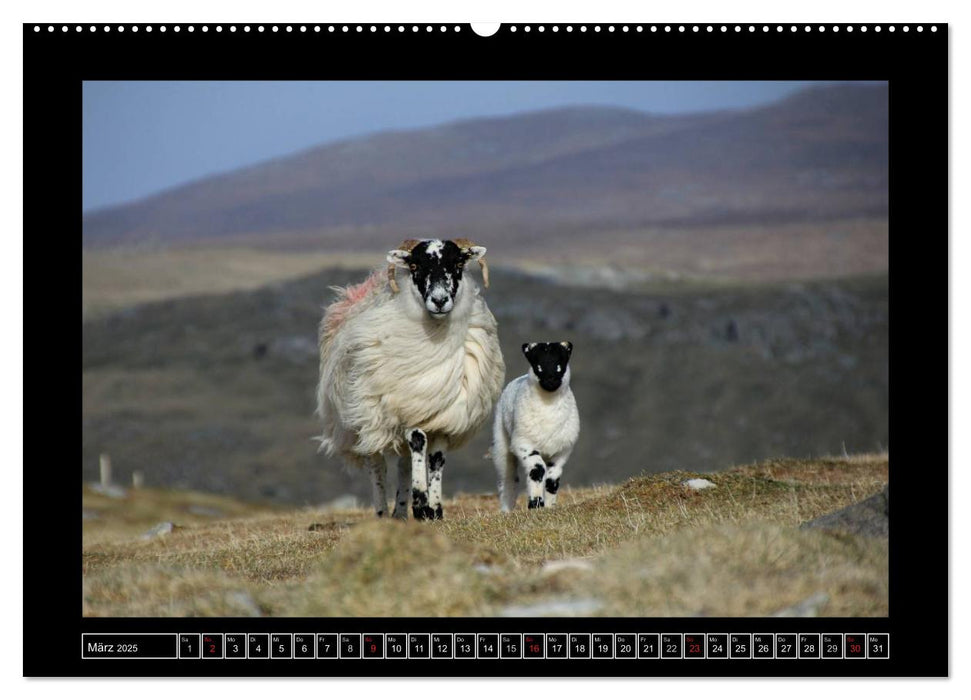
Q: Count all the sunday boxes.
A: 5